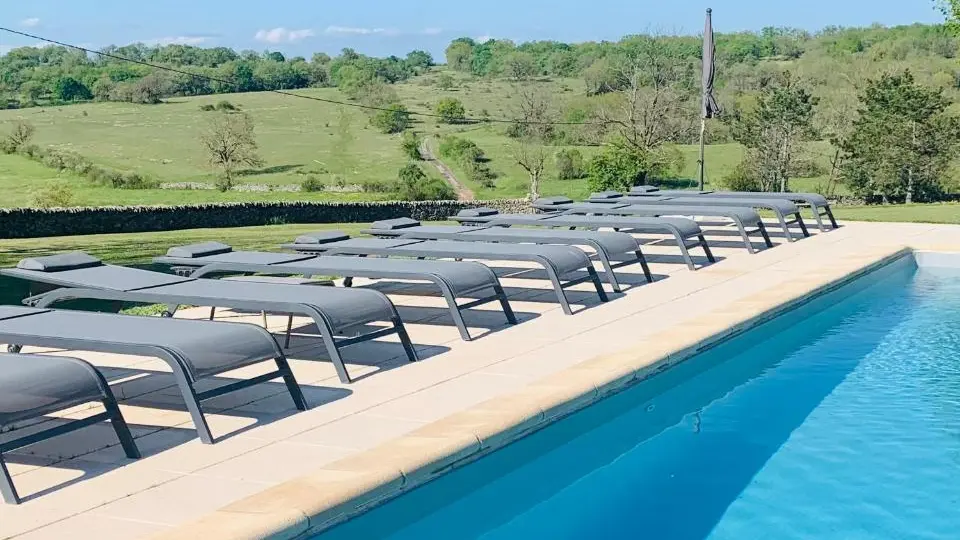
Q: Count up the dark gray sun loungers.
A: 10